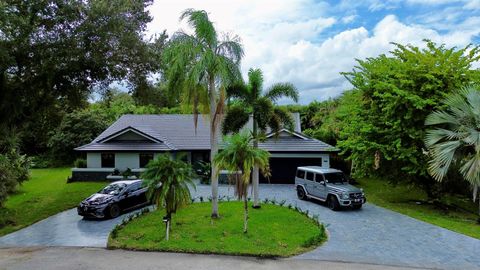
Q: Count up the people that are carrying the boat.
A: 0